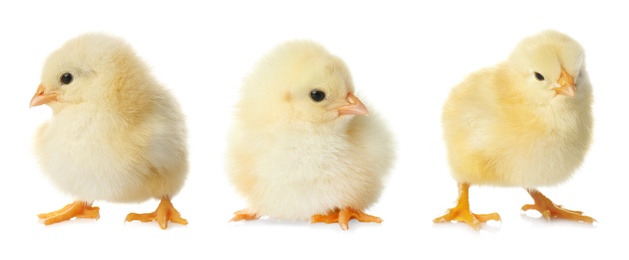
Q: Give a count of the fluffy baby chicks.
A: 3